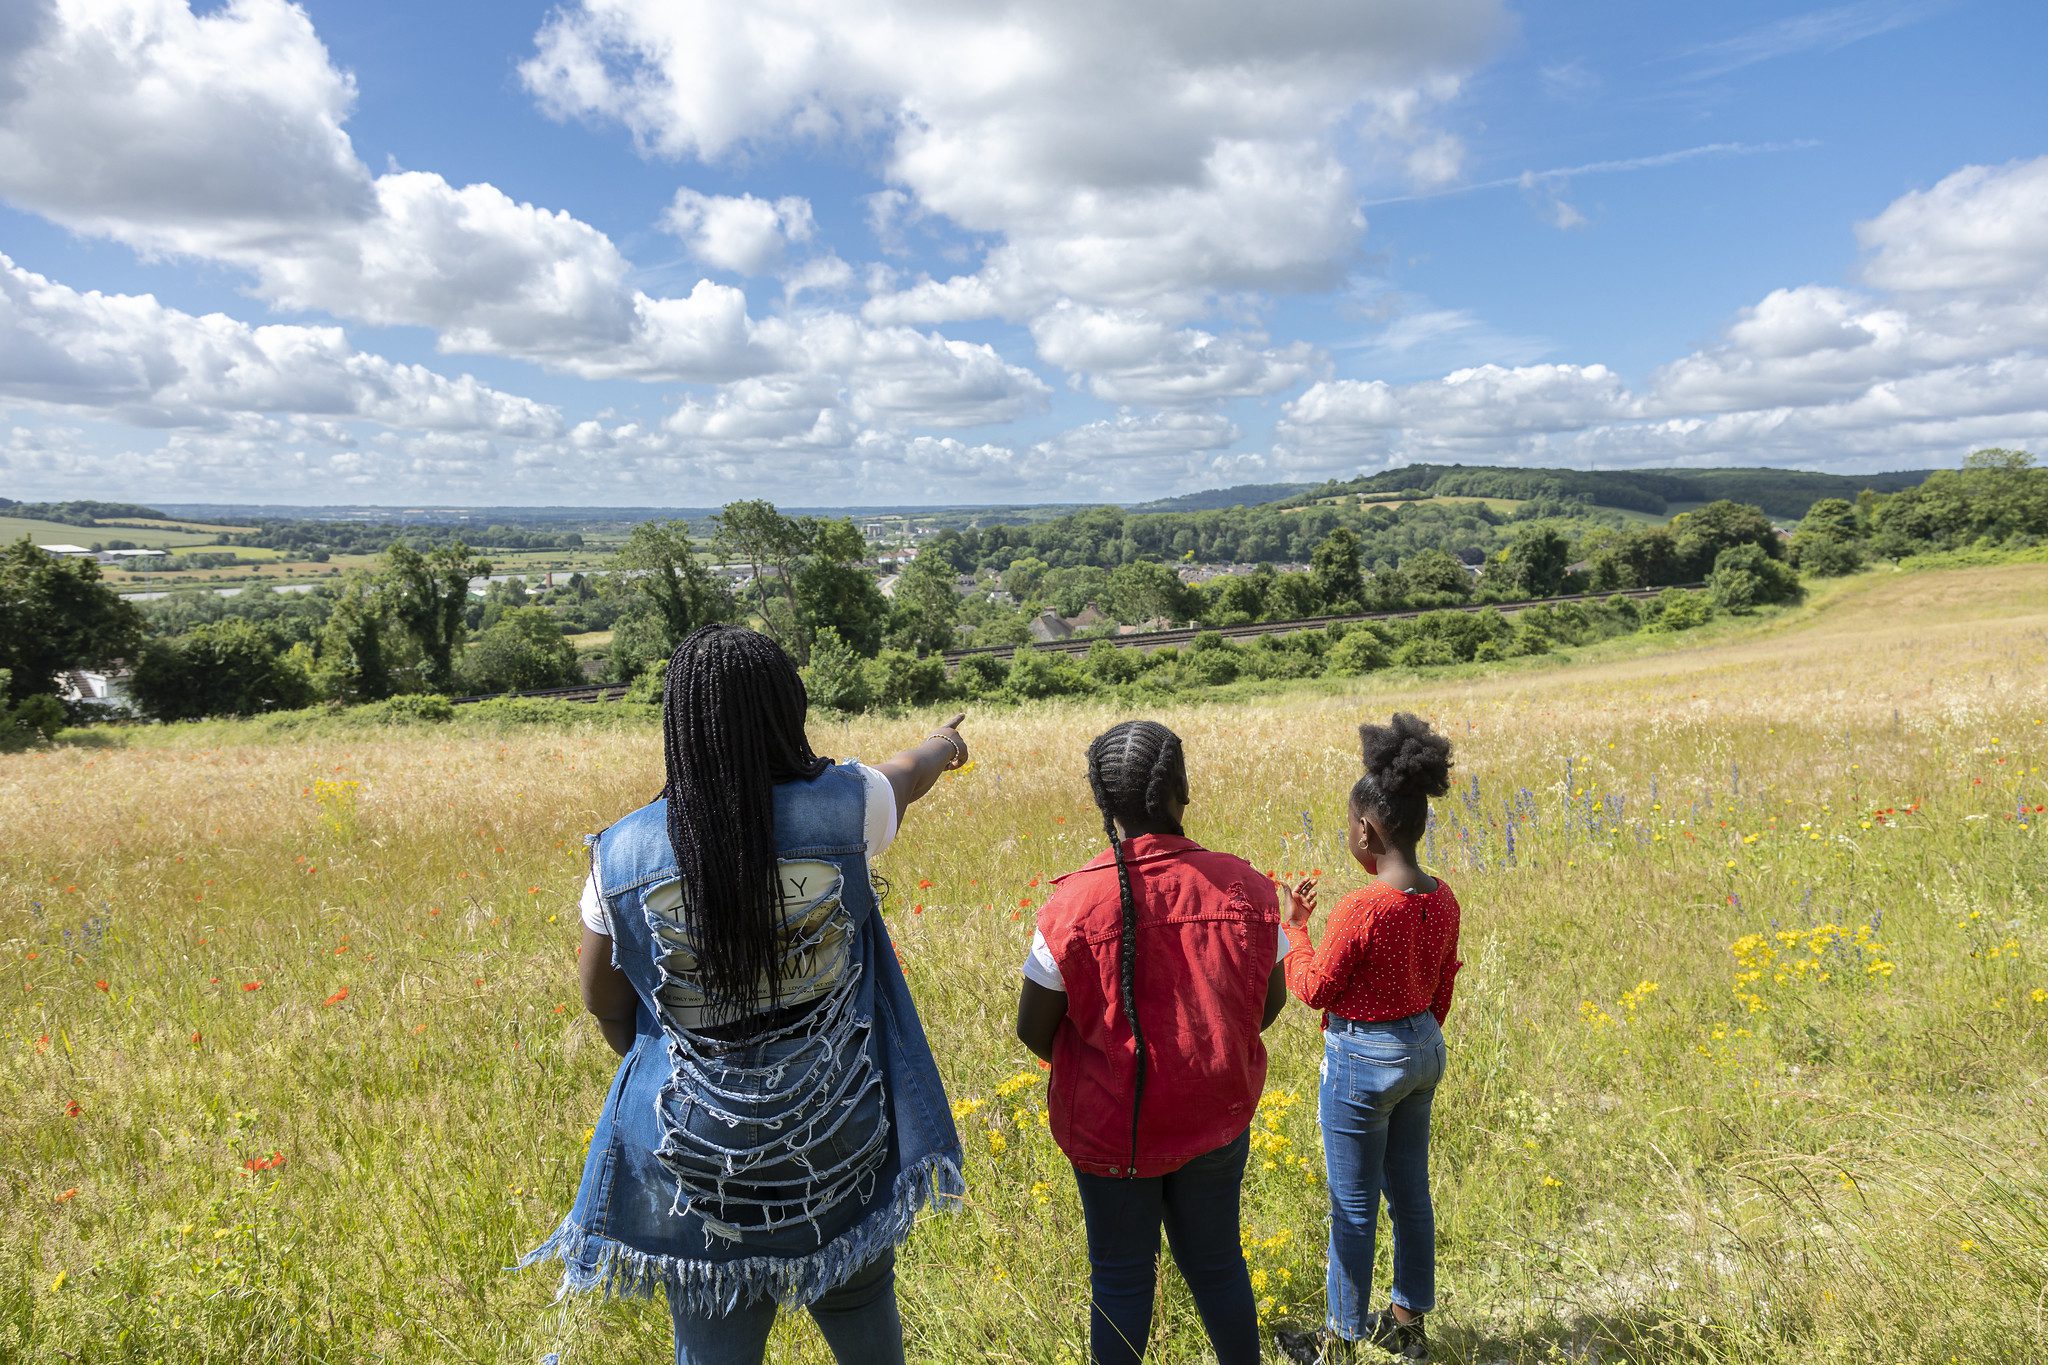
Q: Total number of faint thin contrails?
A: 1